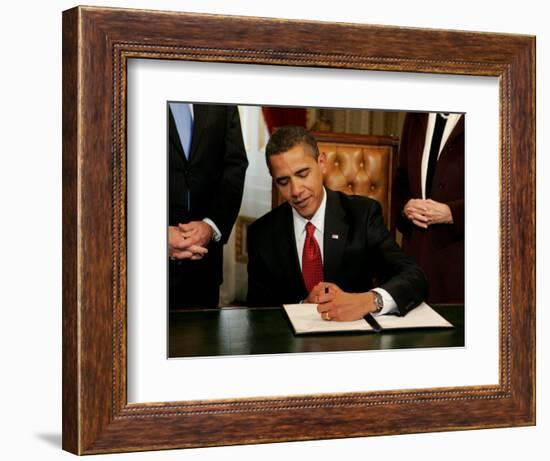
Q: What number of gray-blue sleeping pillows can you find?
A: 0